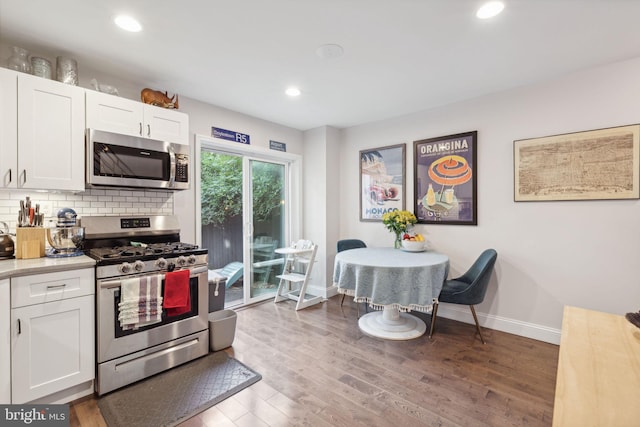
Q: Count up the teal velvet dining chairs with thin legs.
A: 2